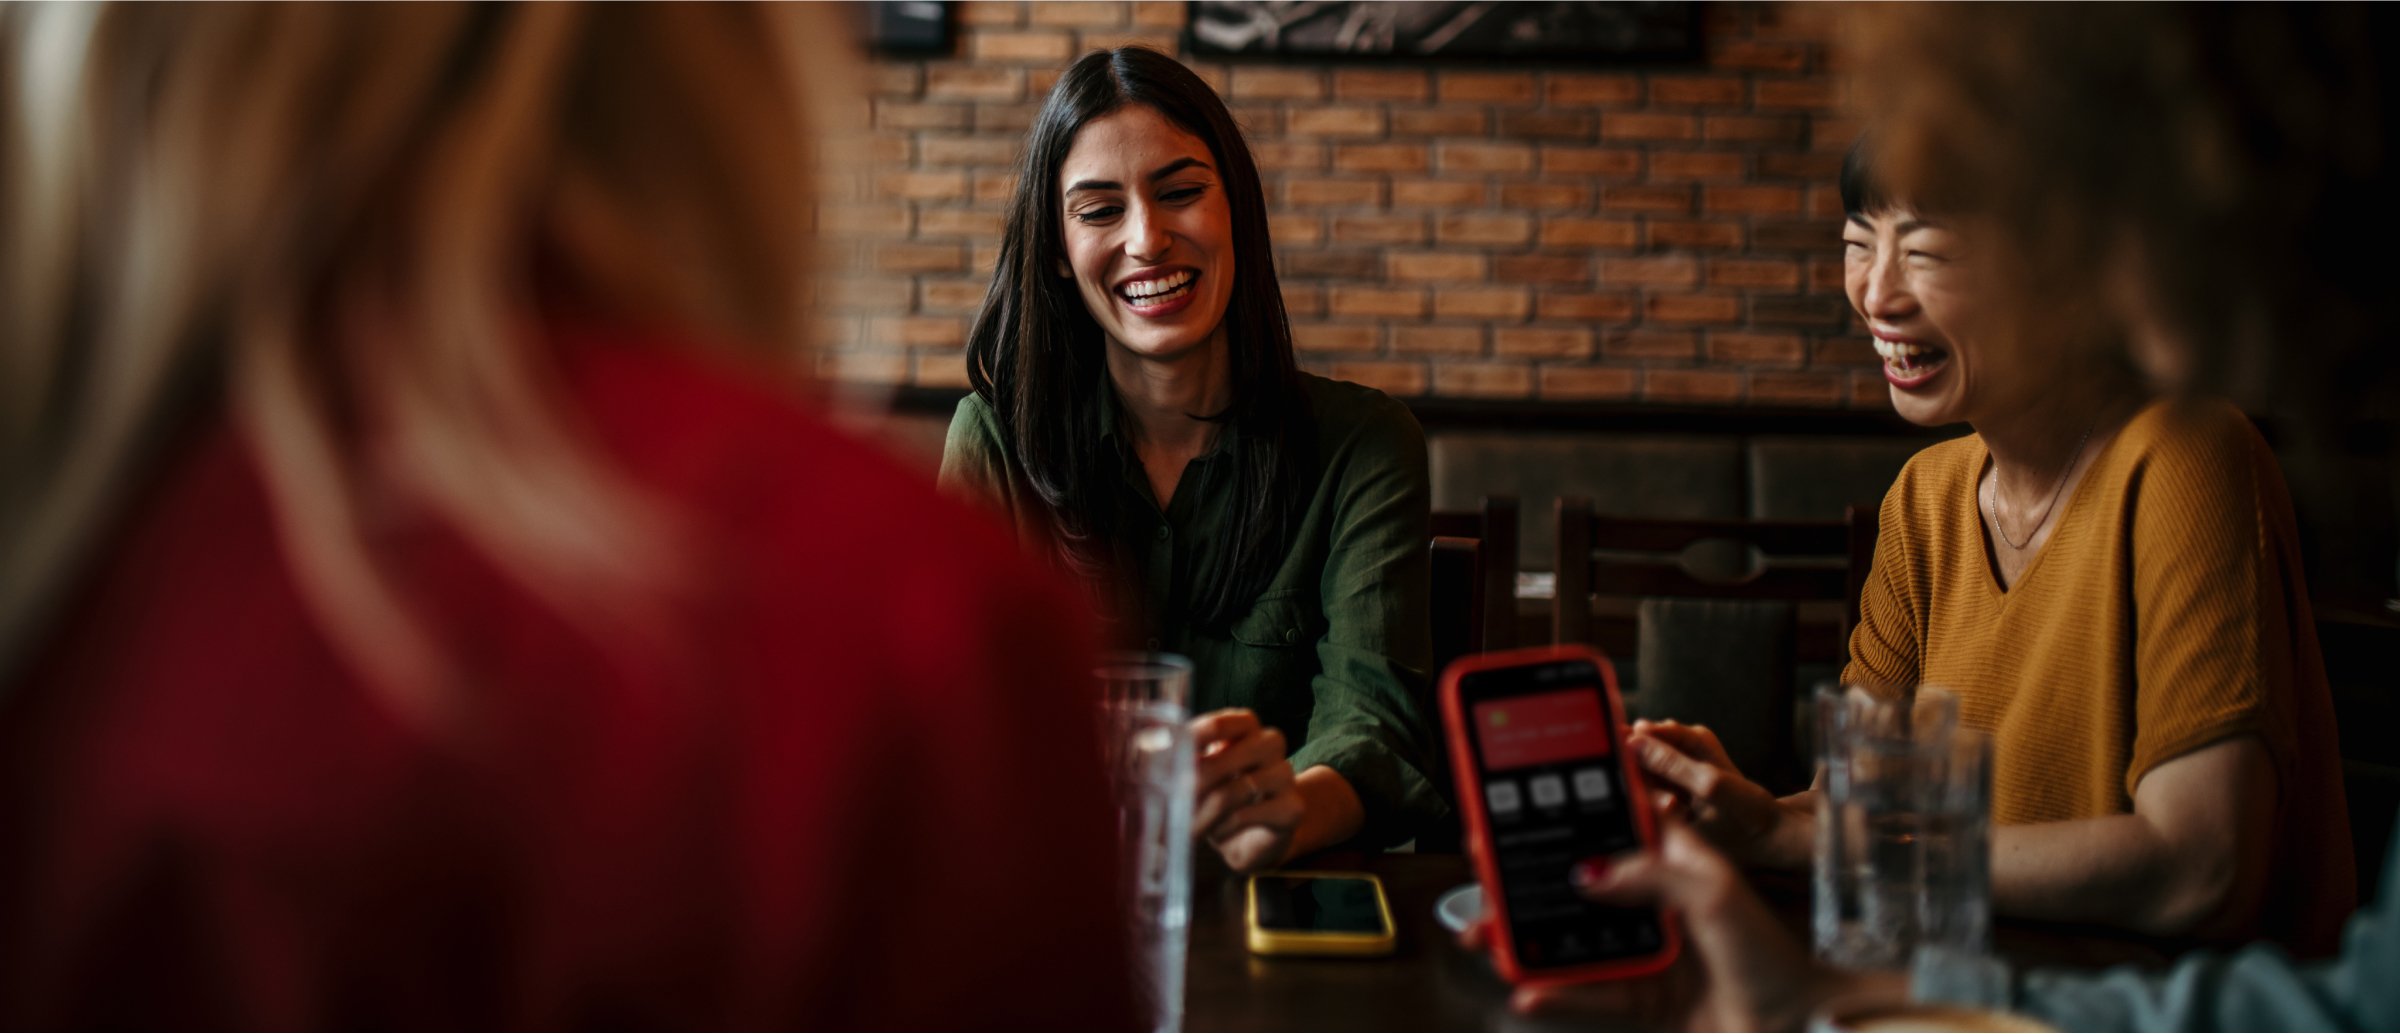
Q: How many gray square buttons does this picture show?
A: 3